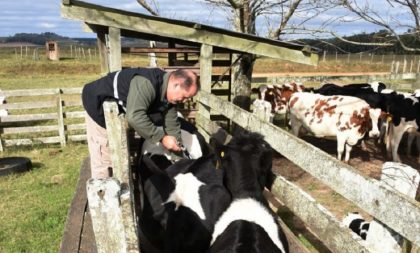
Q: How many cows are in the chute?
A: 3